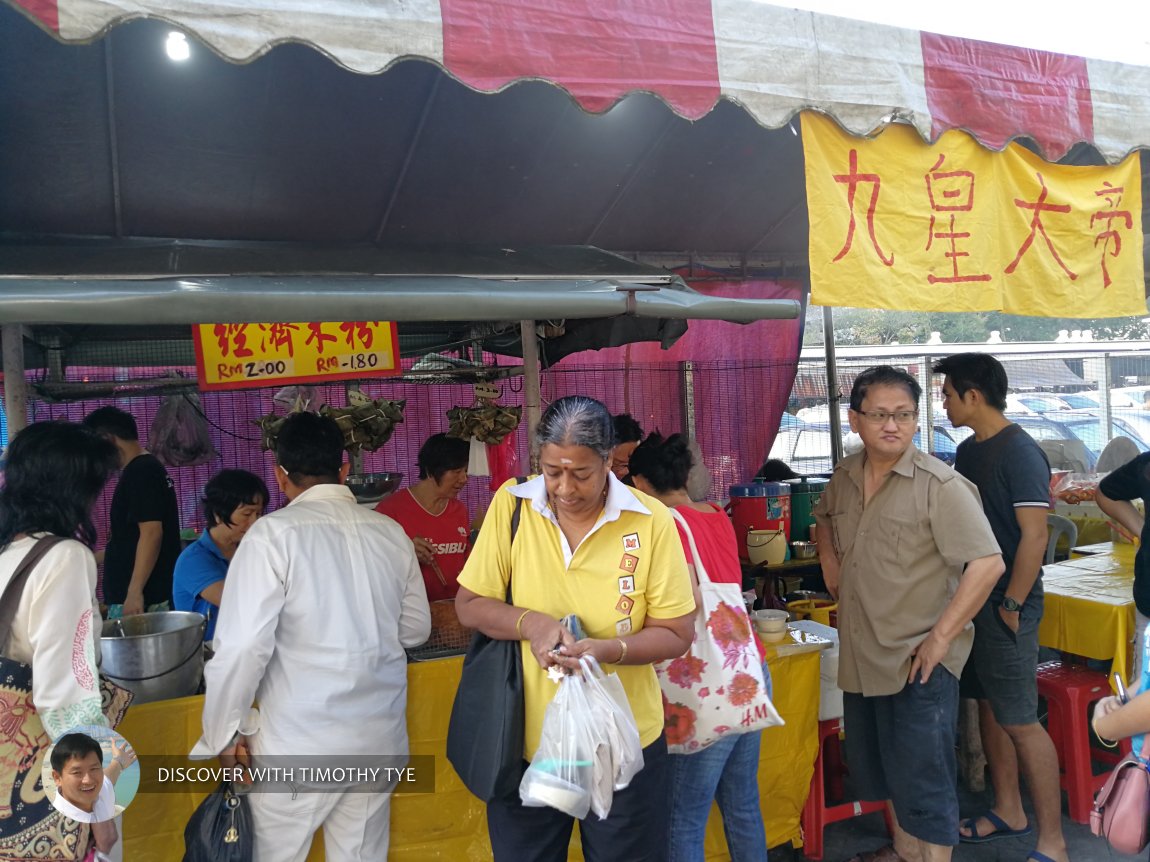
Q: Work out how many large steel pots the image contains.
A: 1